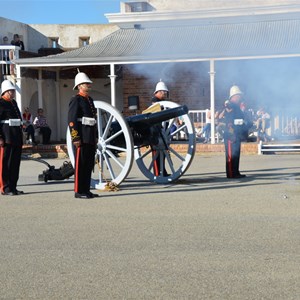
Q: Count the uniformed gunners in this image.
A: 4